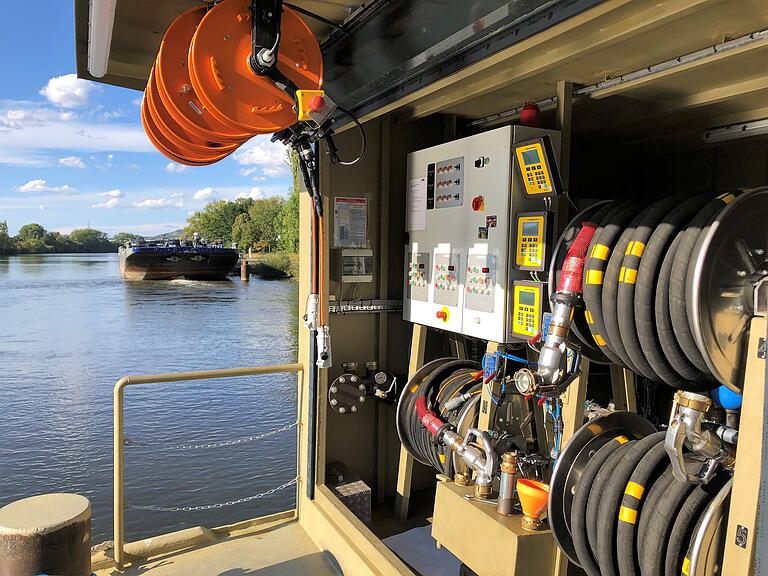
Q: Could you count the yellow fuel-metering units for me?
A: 3